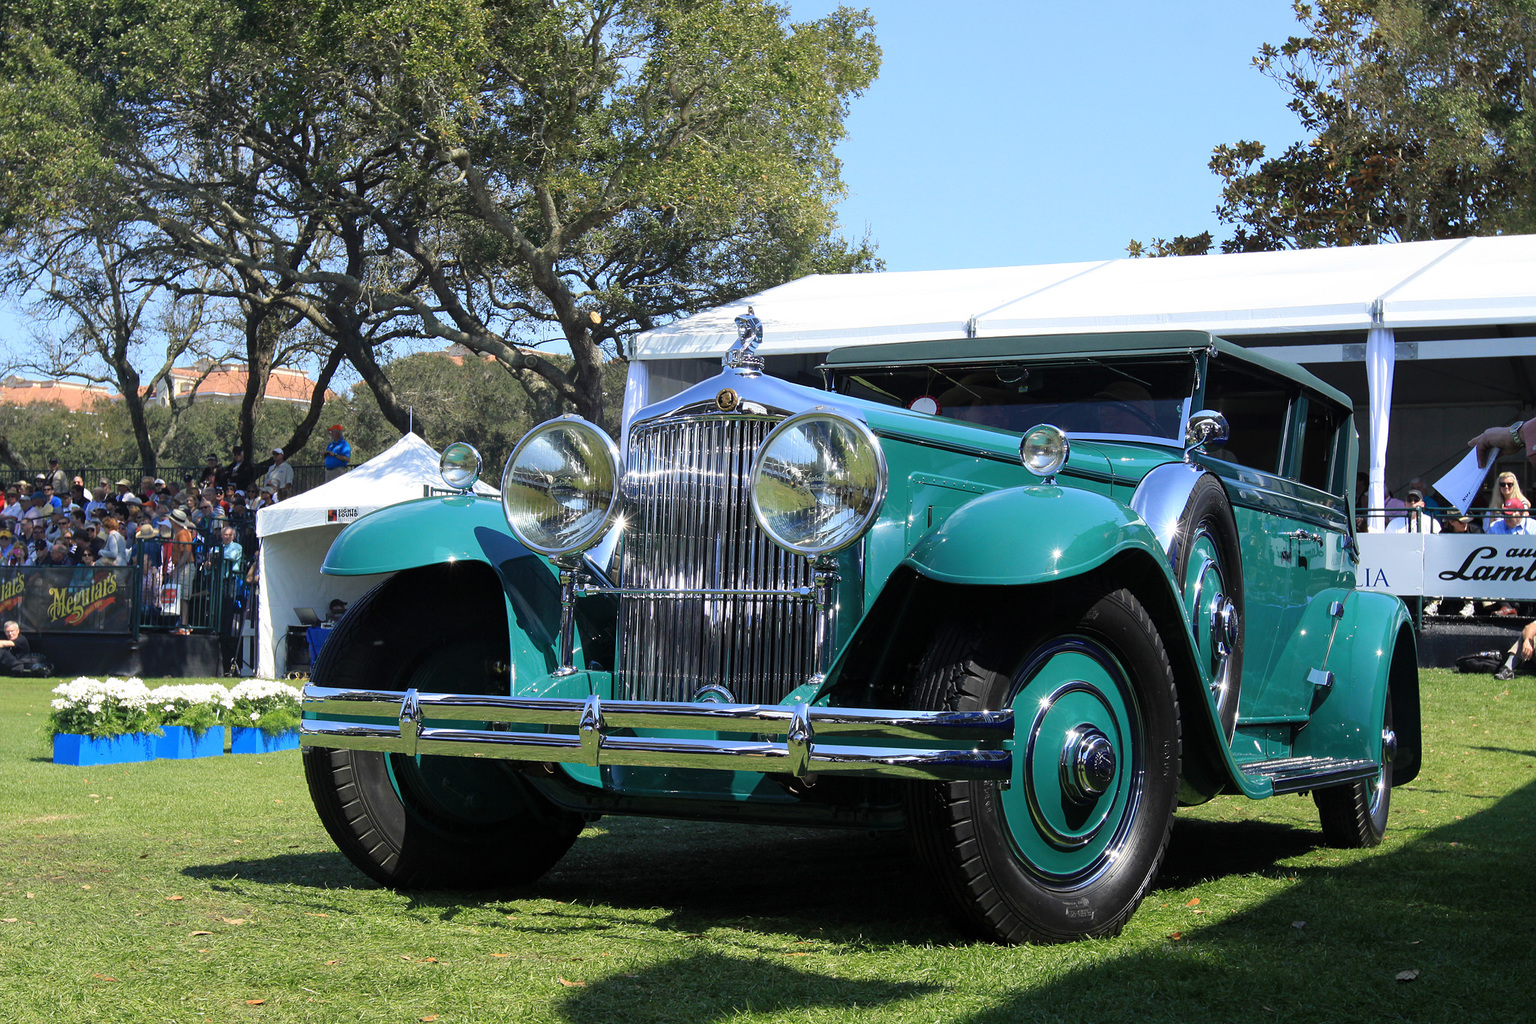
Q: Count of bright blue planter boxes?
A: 3